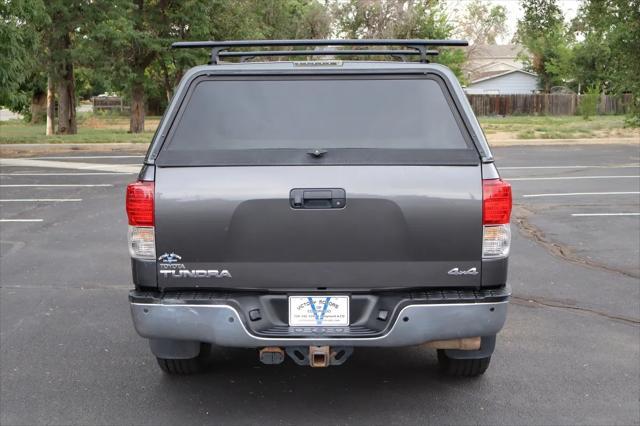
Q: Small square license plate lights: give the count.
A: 2